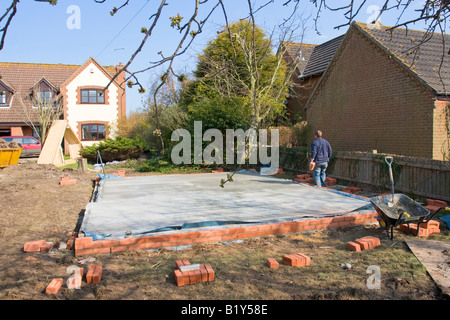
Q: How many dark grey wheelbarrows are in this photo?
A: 1